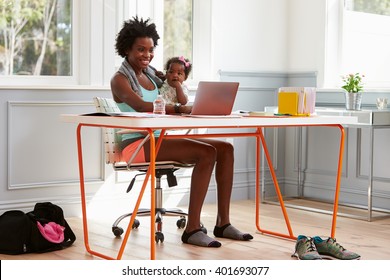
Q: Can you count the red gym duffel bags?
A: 0